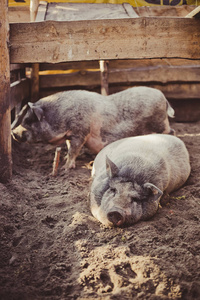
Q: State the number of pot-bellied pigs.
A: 2